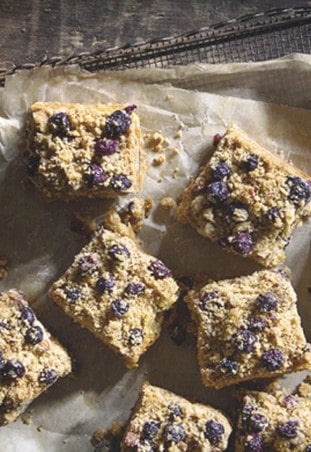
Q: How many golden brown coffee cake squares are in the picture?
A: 7